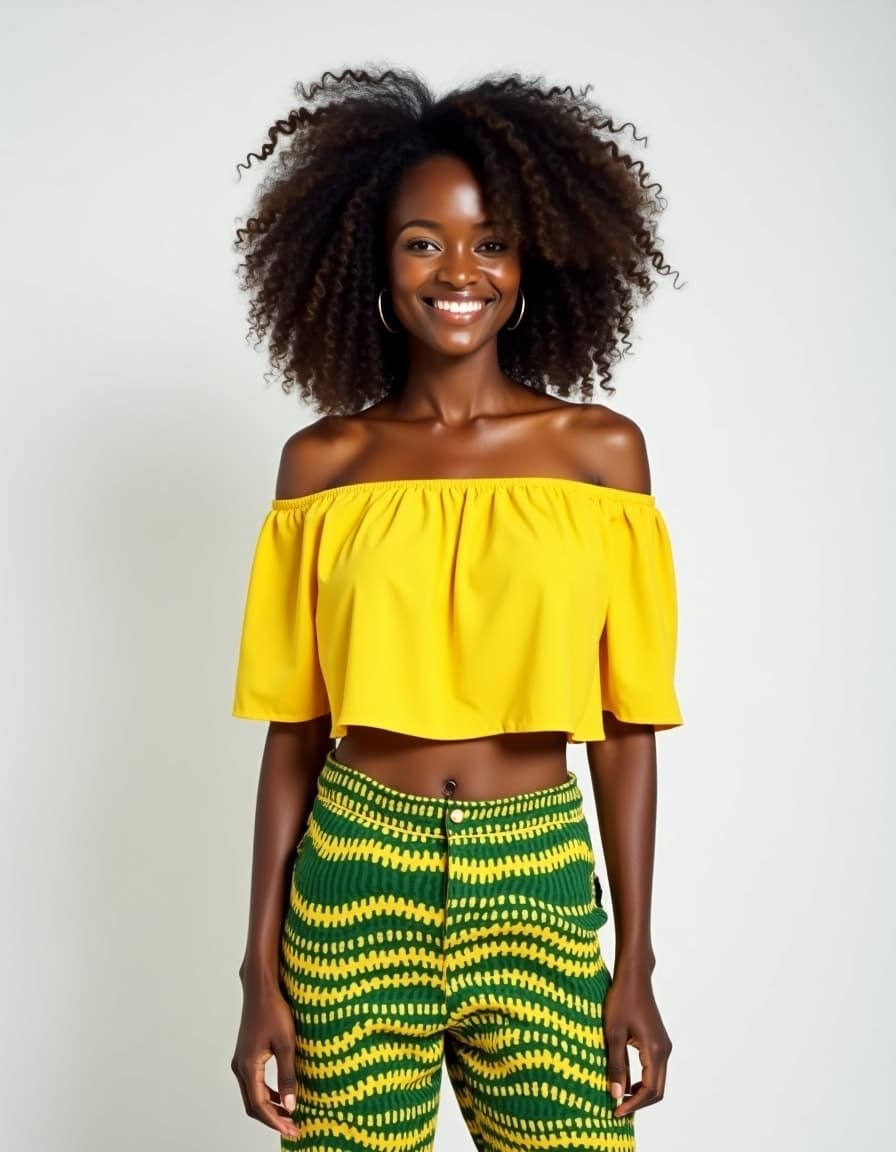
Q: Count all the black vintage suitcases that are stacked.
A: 0